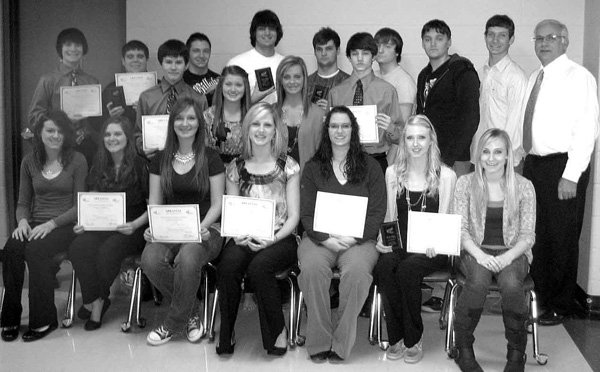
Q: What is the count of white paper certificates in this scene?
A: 9